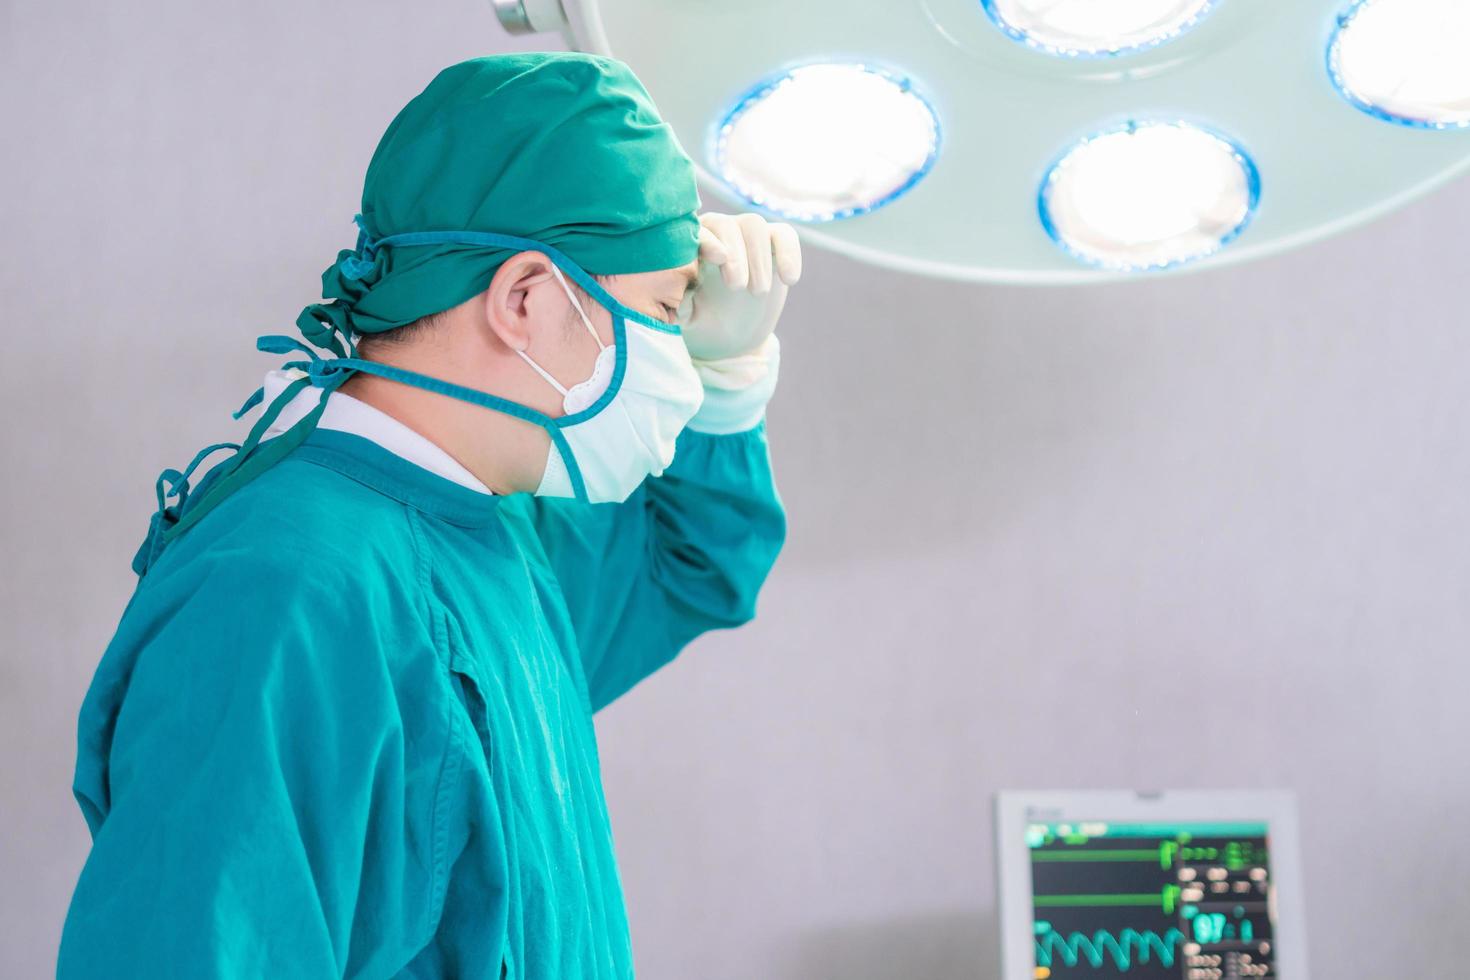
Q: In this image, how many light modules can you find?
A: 4